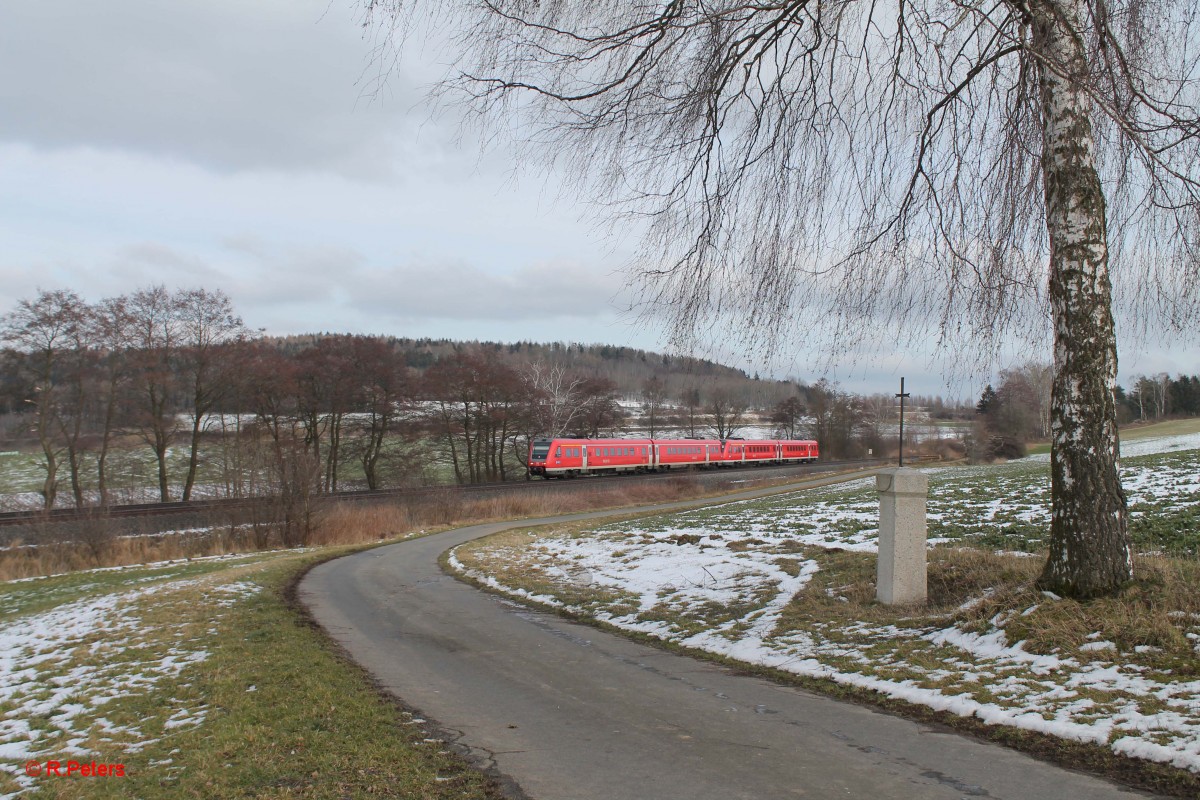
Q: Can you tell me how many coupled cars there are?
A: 4